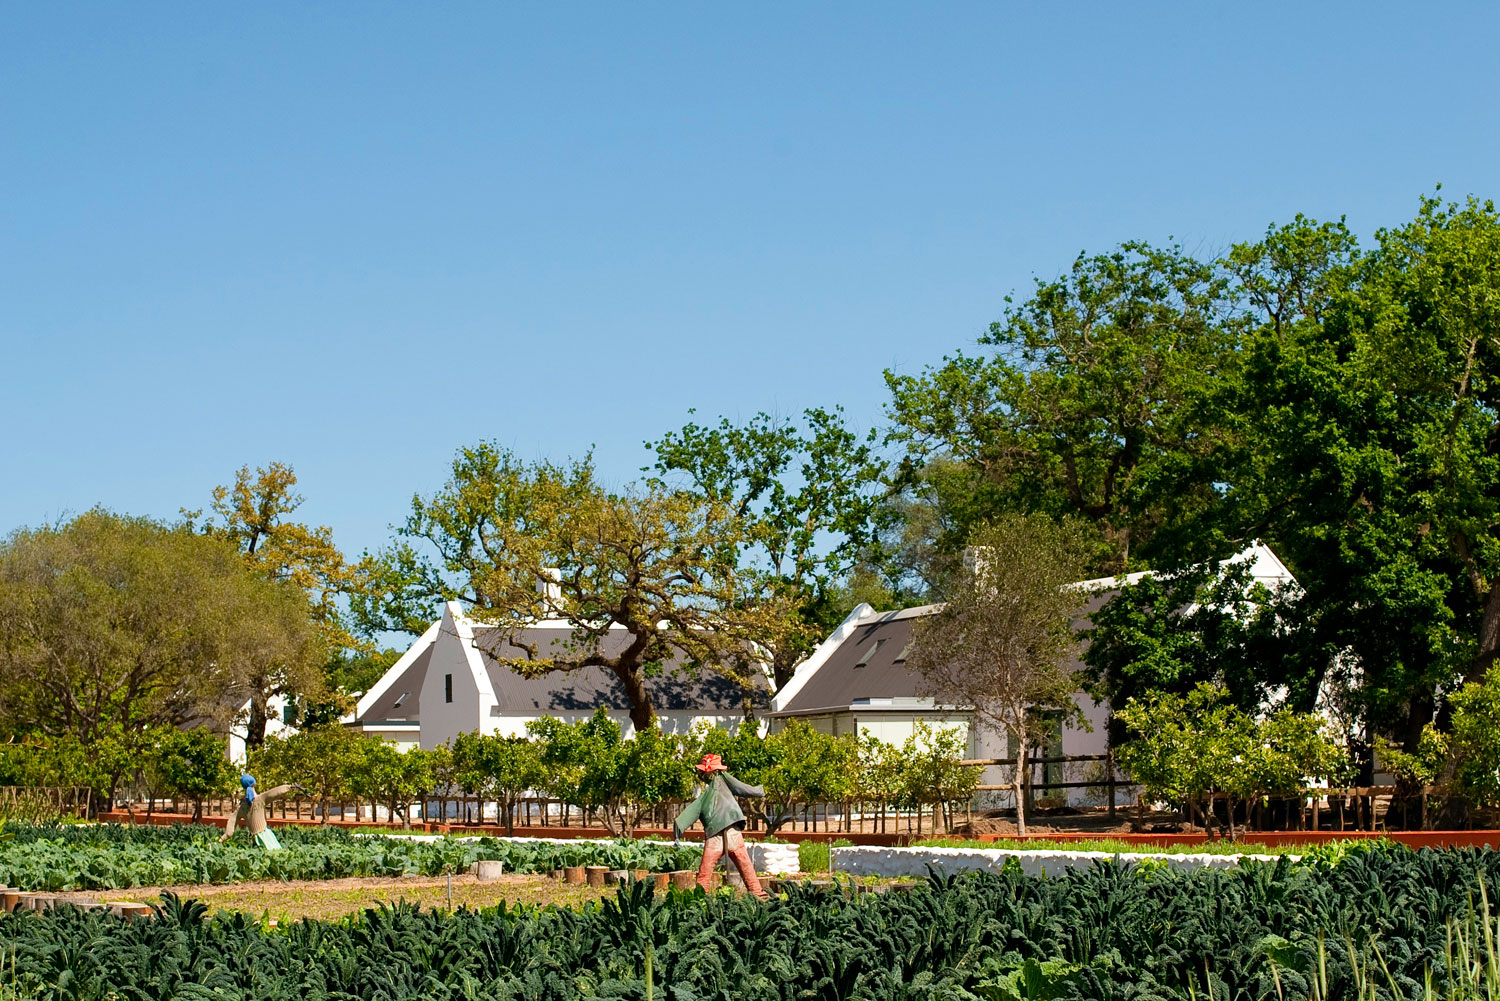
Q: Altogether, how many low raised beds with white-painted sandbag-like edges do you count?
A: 2